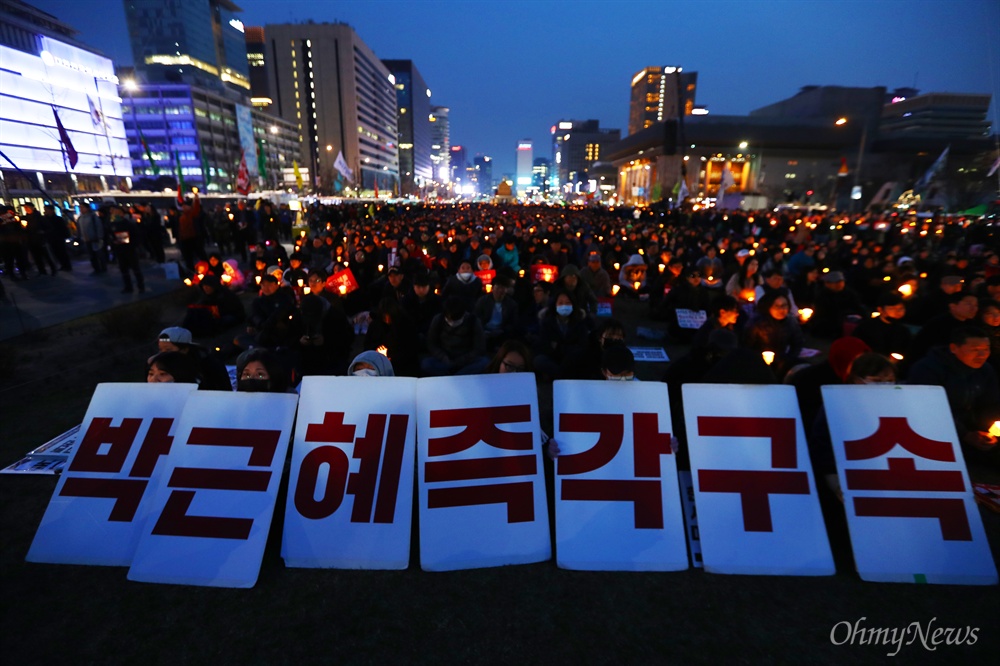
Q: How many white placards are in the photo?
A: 7